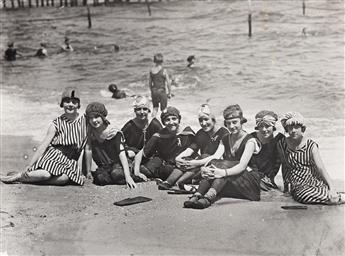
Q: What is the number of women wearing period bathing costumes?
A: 8